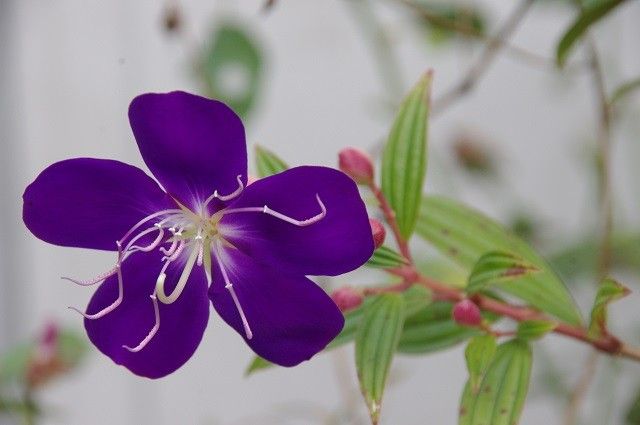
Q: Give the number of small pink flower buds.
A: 4